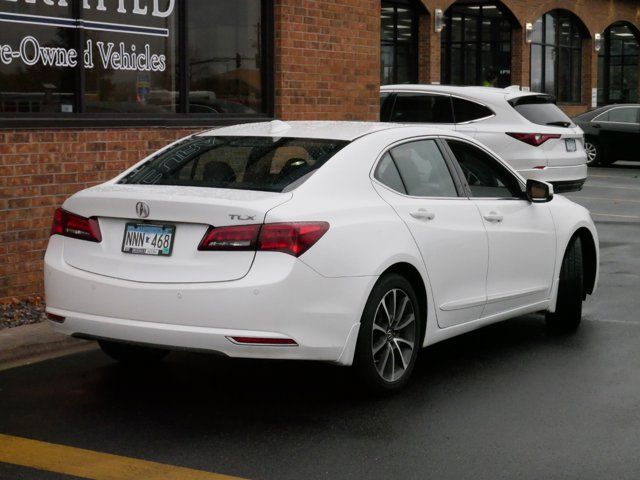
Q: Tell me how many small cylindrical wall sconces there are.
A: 3